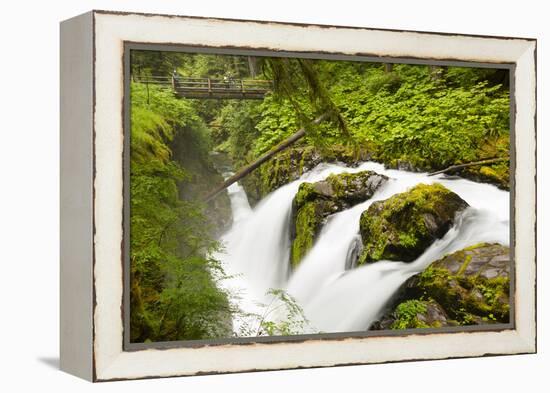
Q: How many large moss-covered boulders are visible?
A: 3